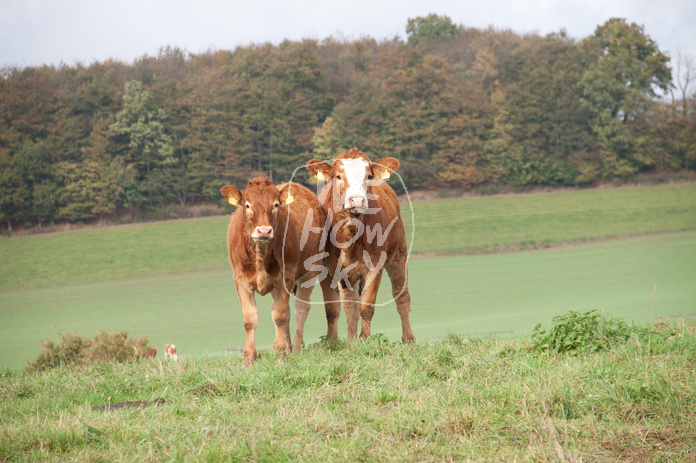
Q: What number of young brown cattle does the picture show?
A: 2